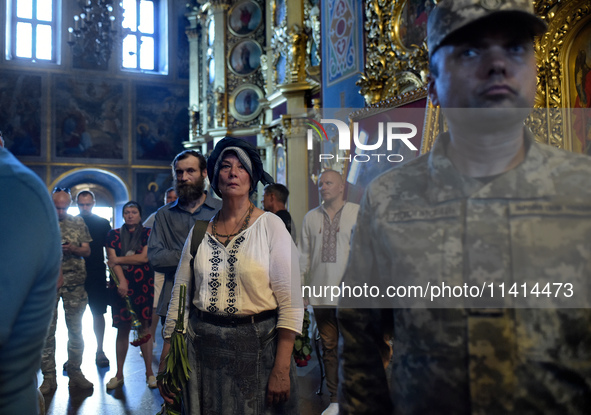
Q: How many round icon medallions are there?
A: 3